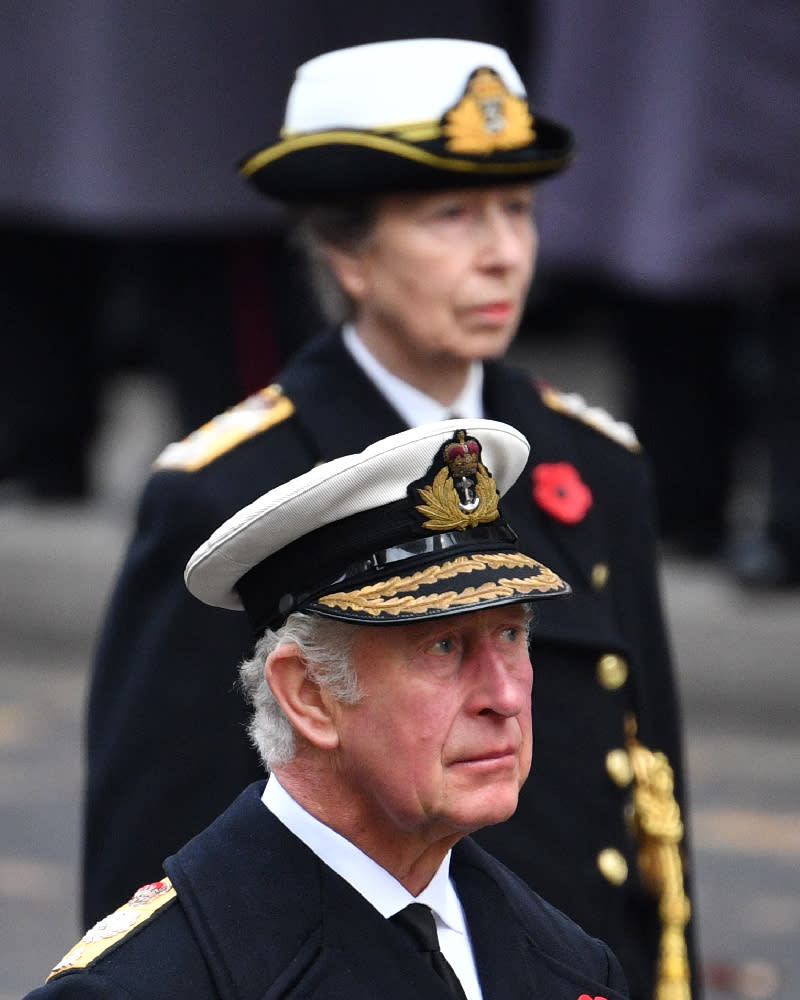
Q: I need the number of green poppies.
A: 0